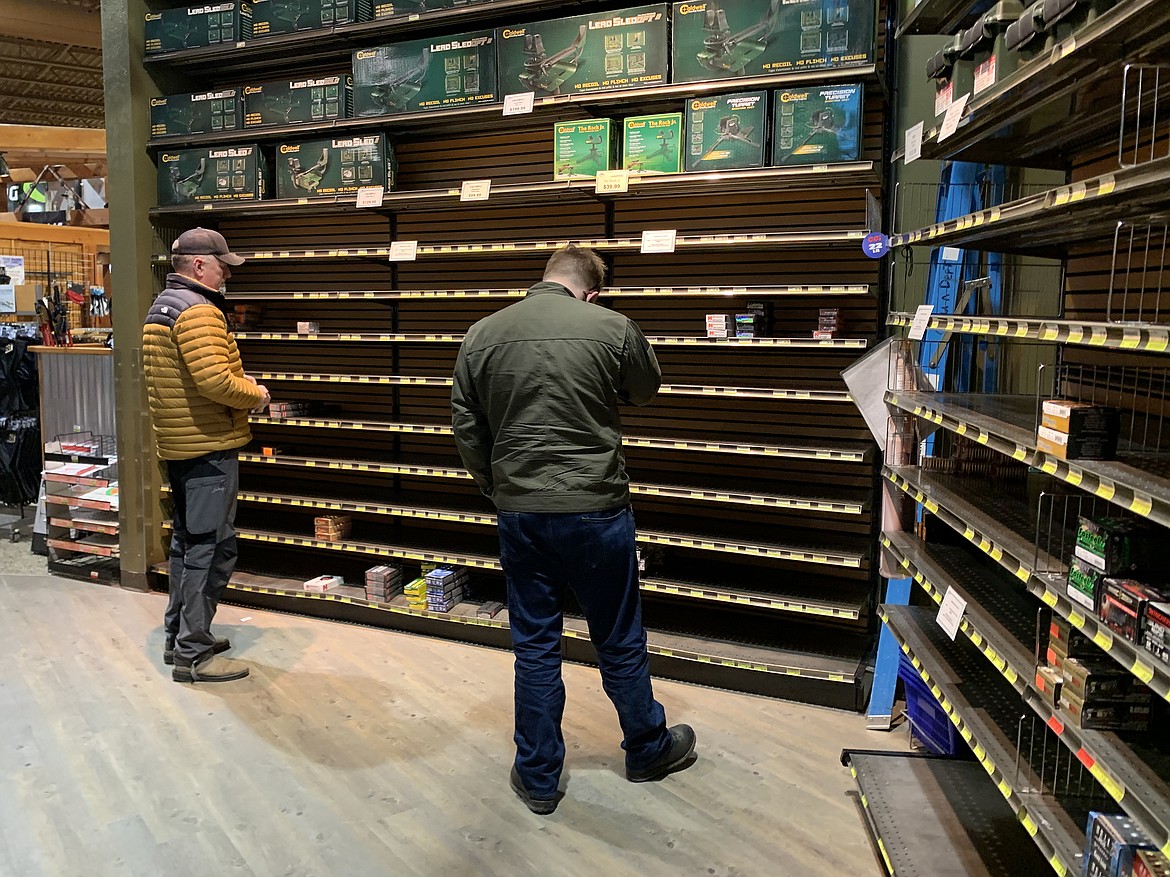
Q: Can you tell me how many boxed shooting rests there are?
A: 14